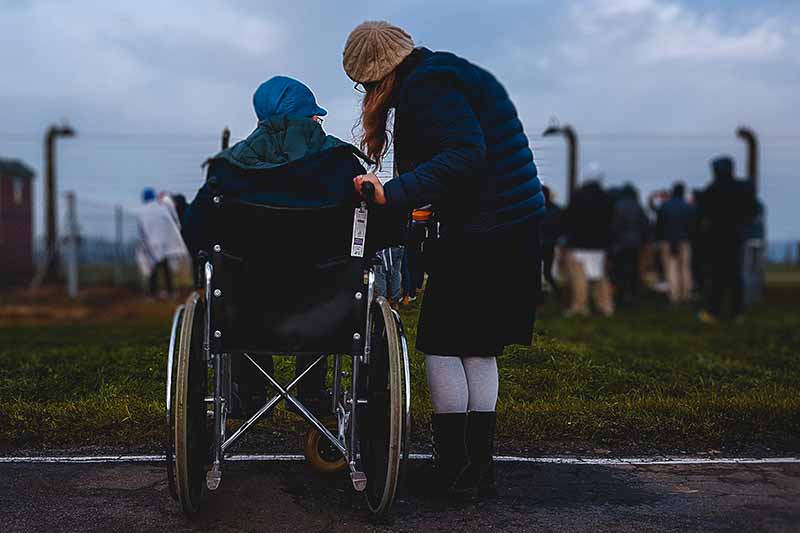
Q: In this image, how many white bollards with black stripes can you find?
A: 0